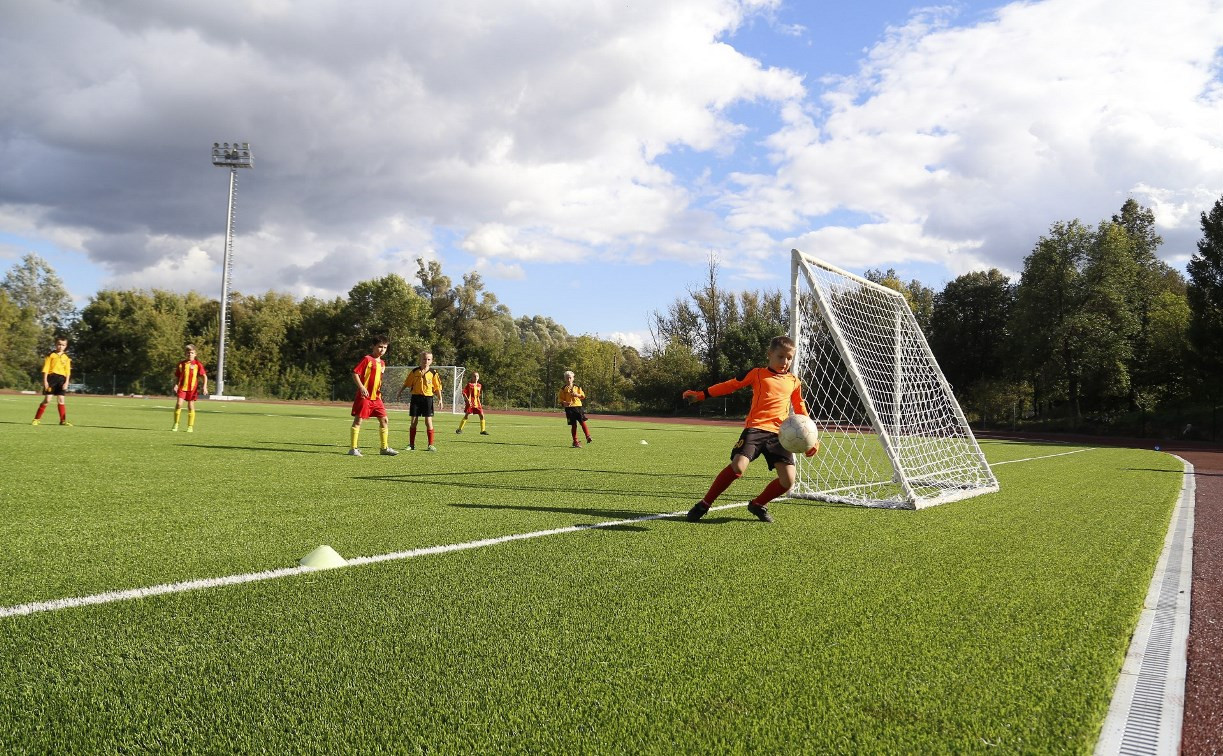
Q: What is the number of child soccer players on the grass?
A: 7